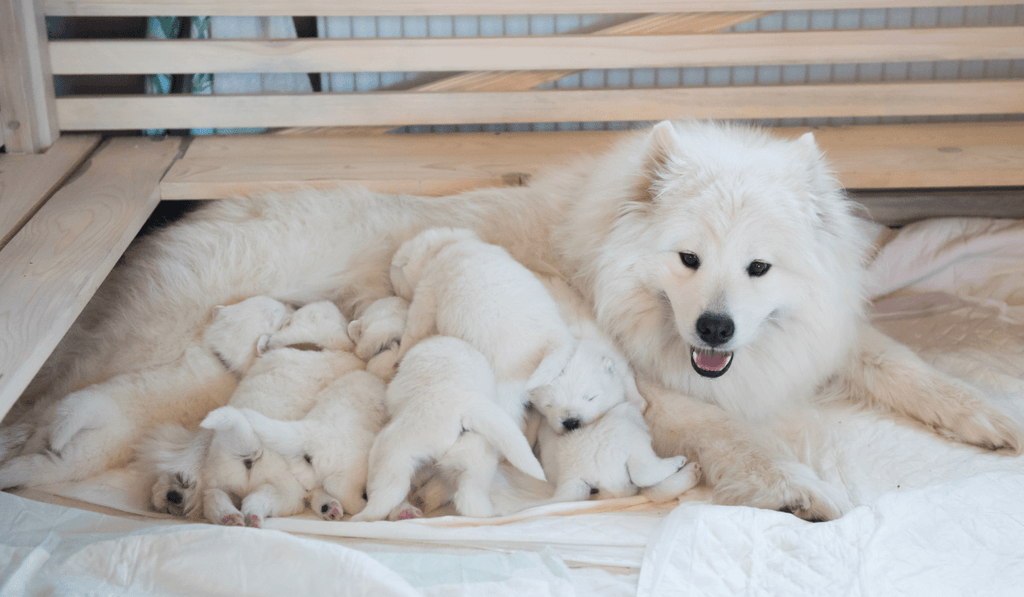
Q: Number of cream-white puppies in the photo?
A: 7